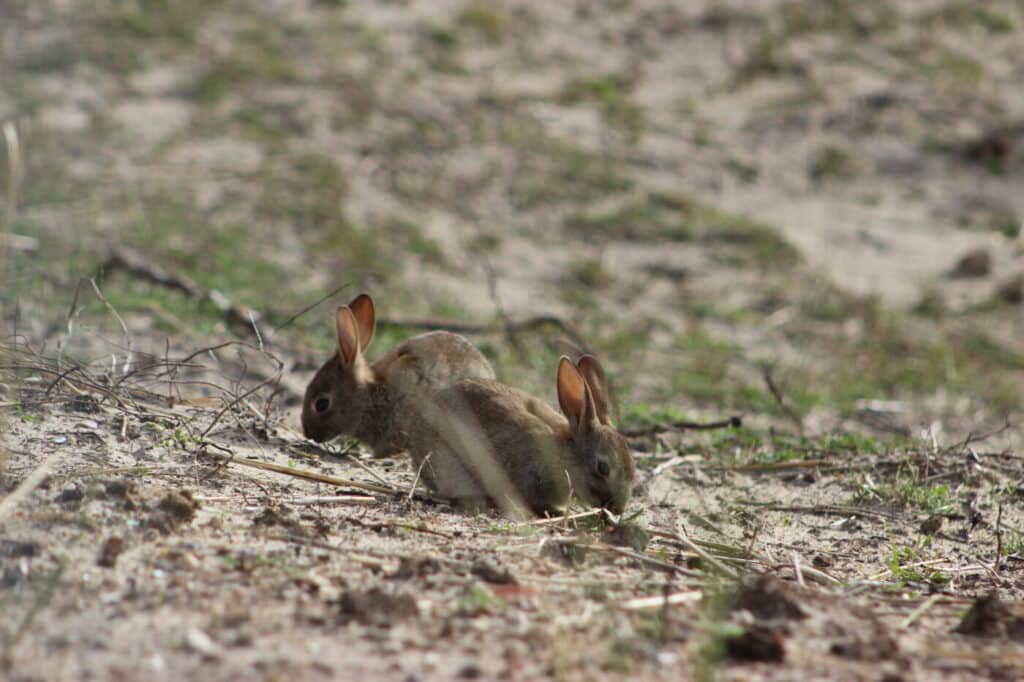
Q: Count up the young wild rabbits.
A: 2